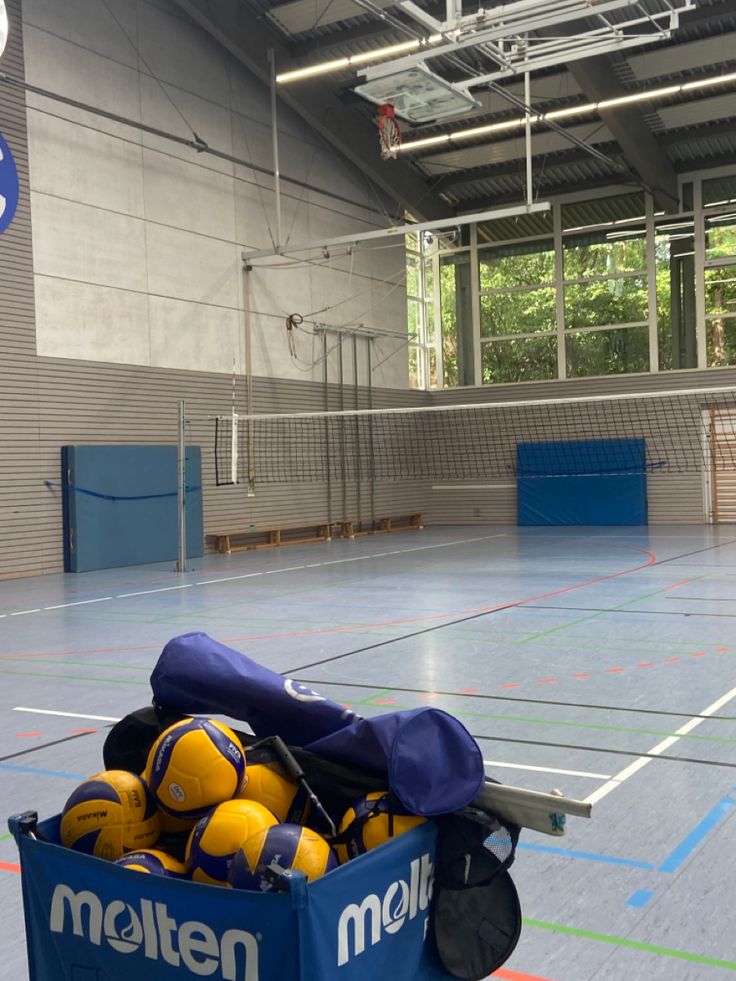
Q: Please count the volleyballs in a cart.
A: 8